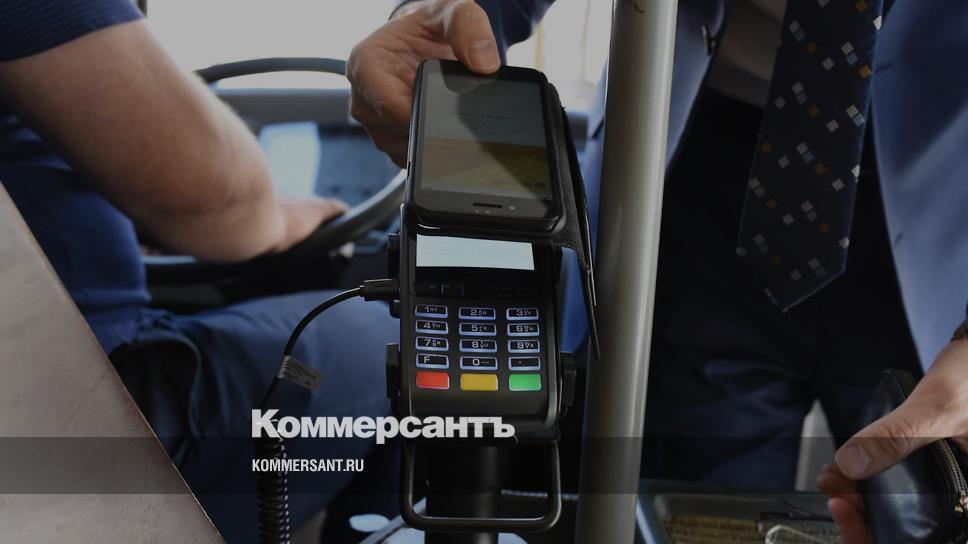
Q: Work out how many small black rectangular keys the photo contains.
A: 12